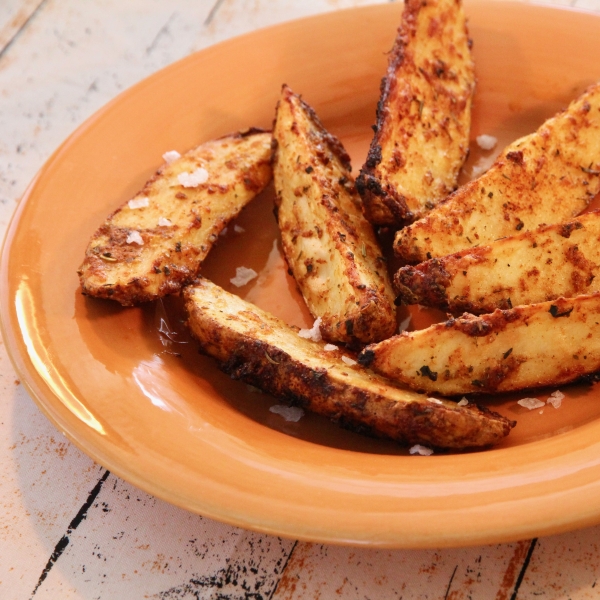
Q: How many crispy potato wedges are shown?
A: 7